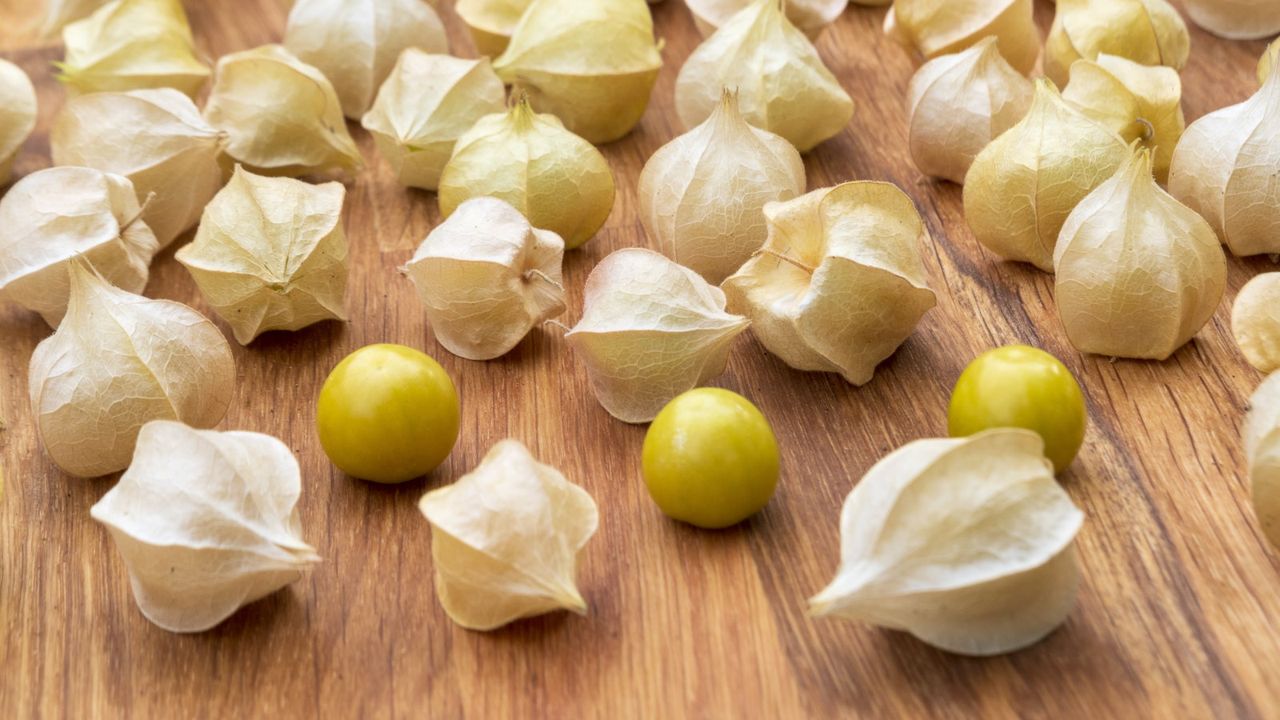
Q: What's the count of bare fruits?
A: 3